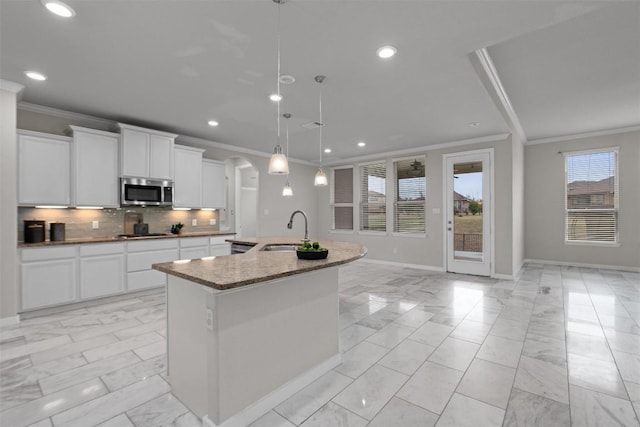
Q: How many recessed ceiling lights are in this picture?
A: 7